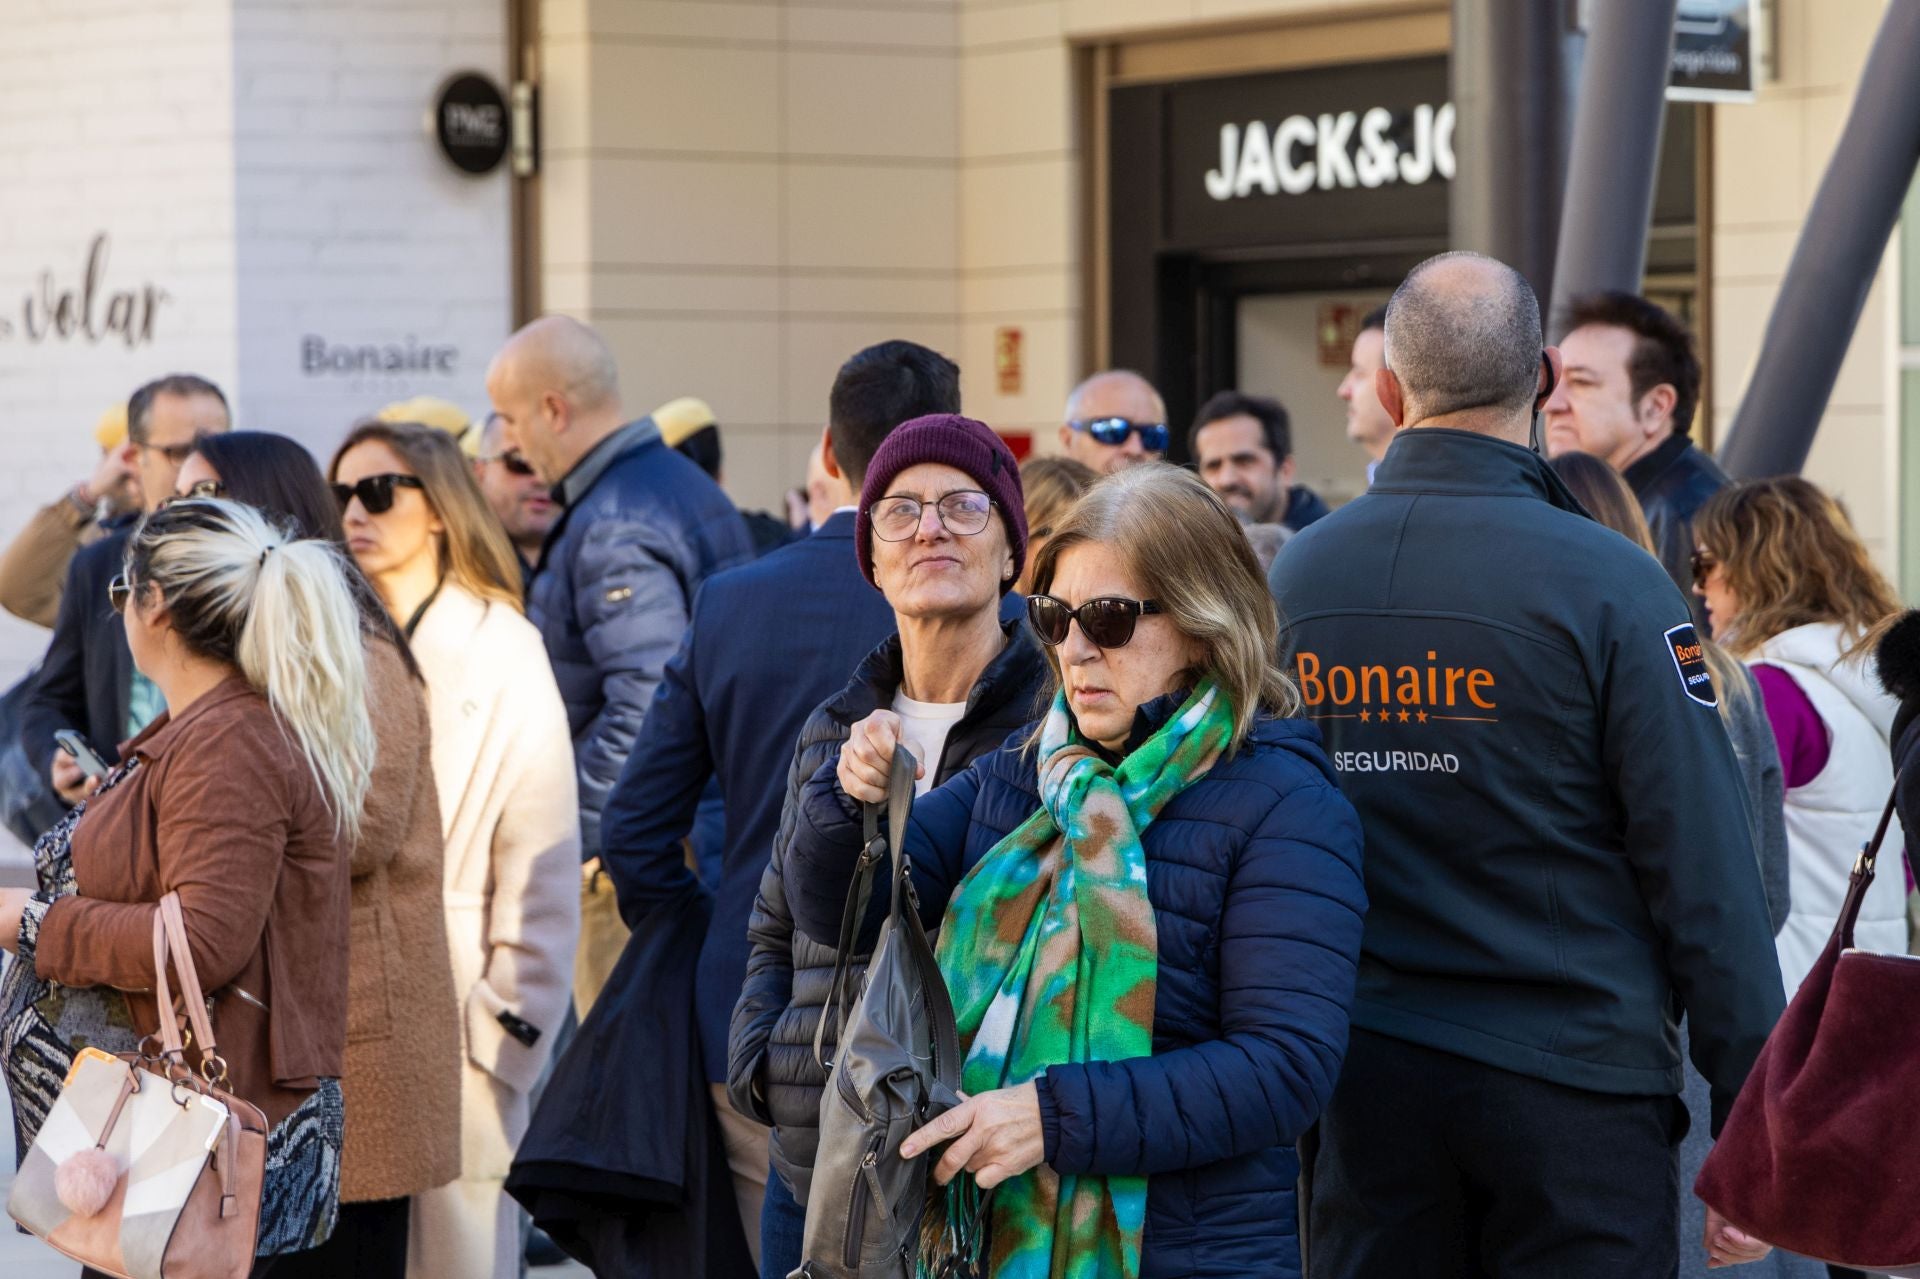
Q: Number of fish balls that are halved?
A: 0